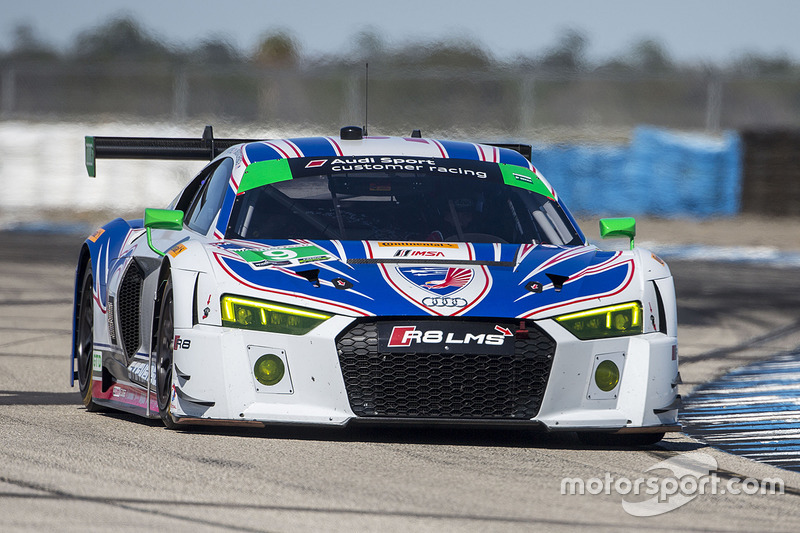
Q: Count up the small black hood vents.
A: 2